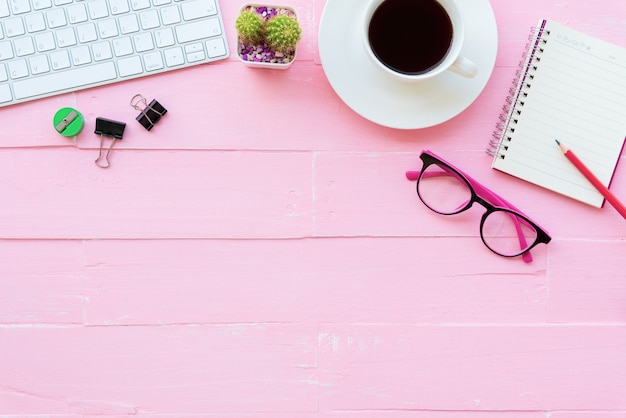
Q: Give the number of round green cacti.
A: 2